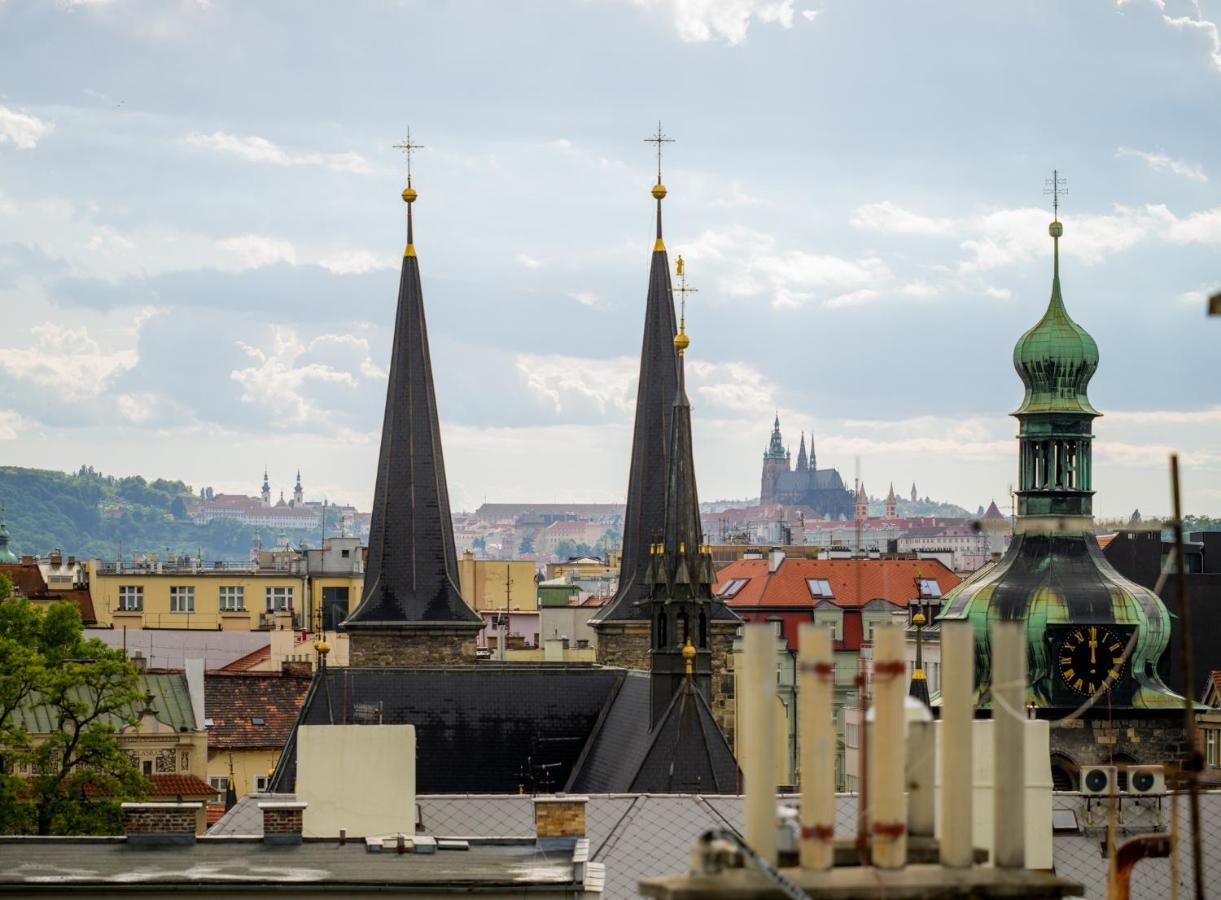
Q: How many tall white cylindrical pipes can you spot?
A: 5